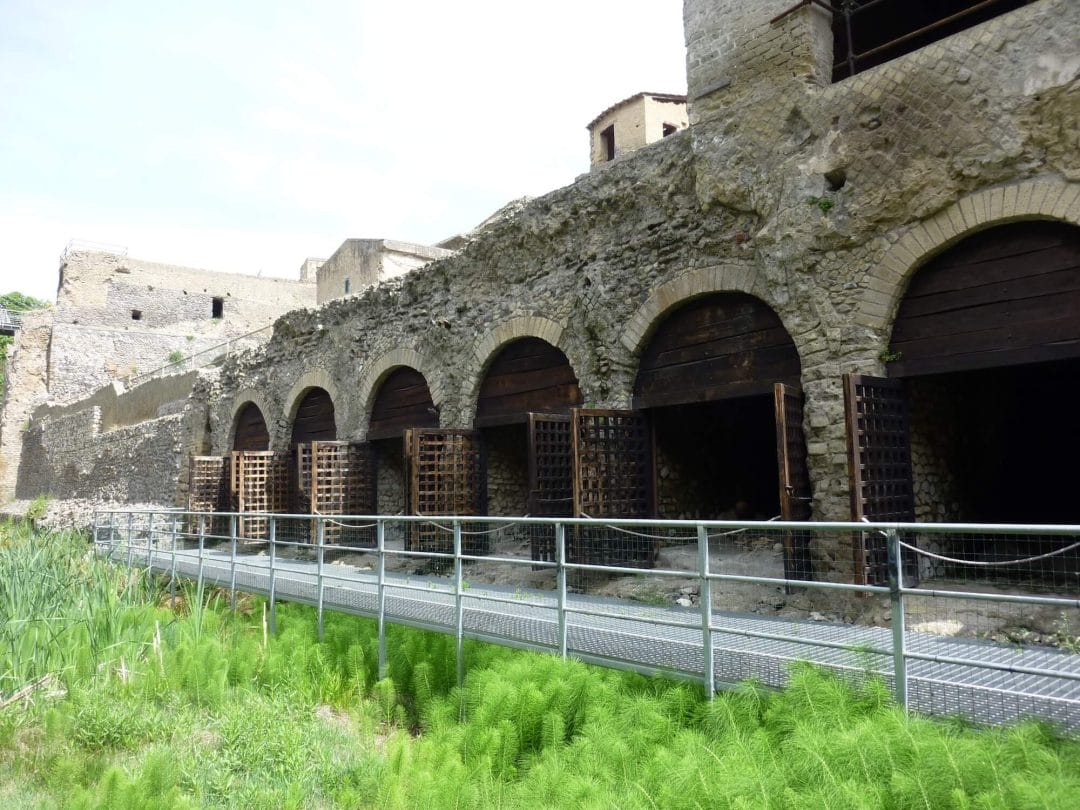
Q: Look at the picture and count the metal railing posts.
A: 14